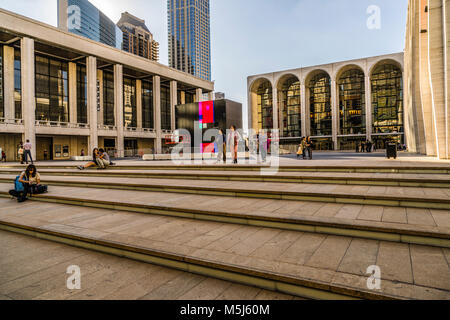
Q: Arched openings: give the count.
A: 5